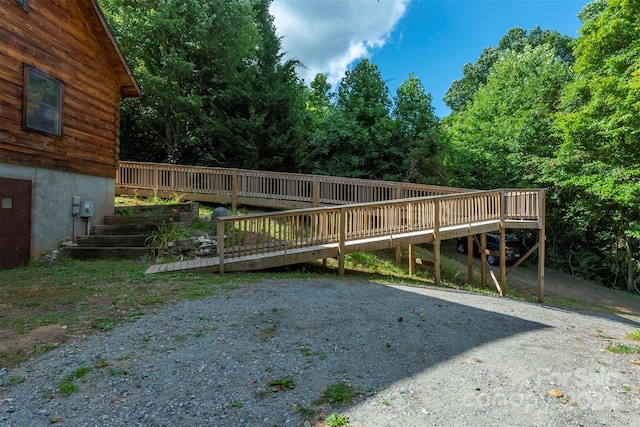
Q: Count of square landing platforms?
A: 1